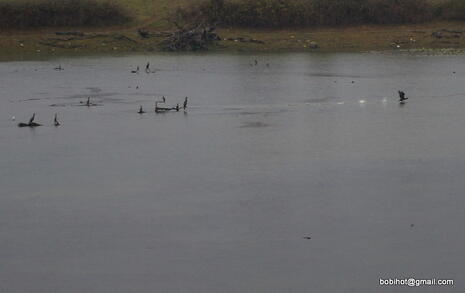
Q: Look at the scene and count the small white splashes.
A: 3